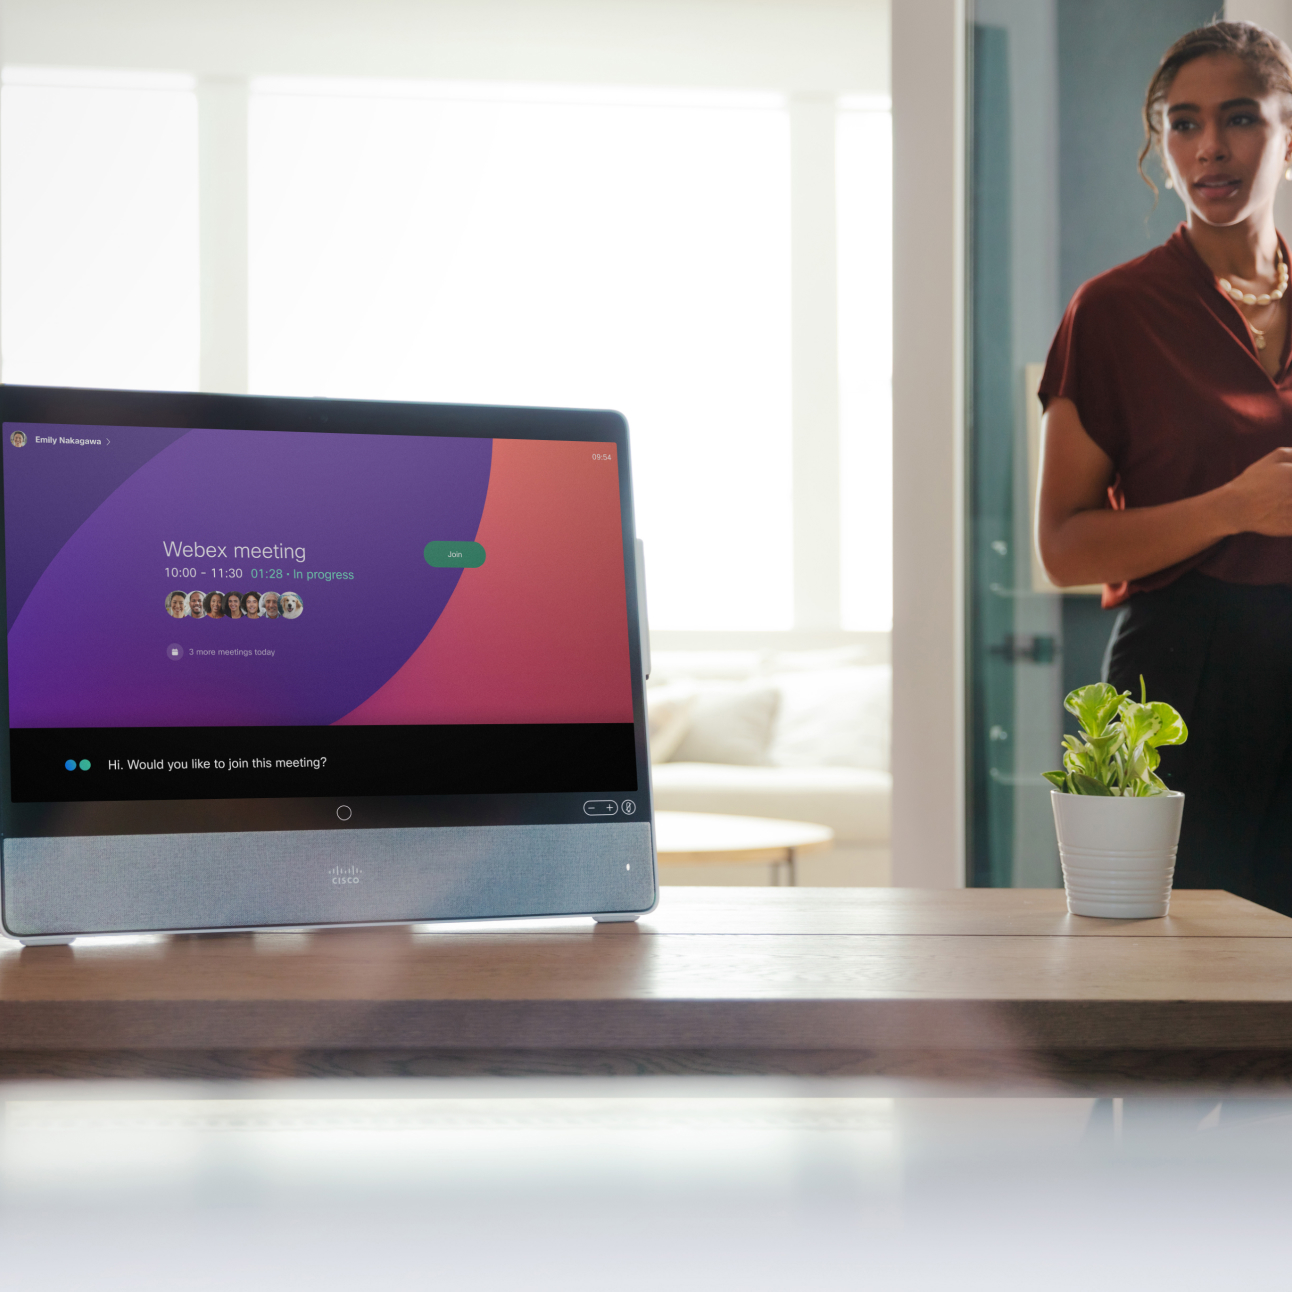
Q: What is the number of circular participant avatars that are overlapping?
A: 7